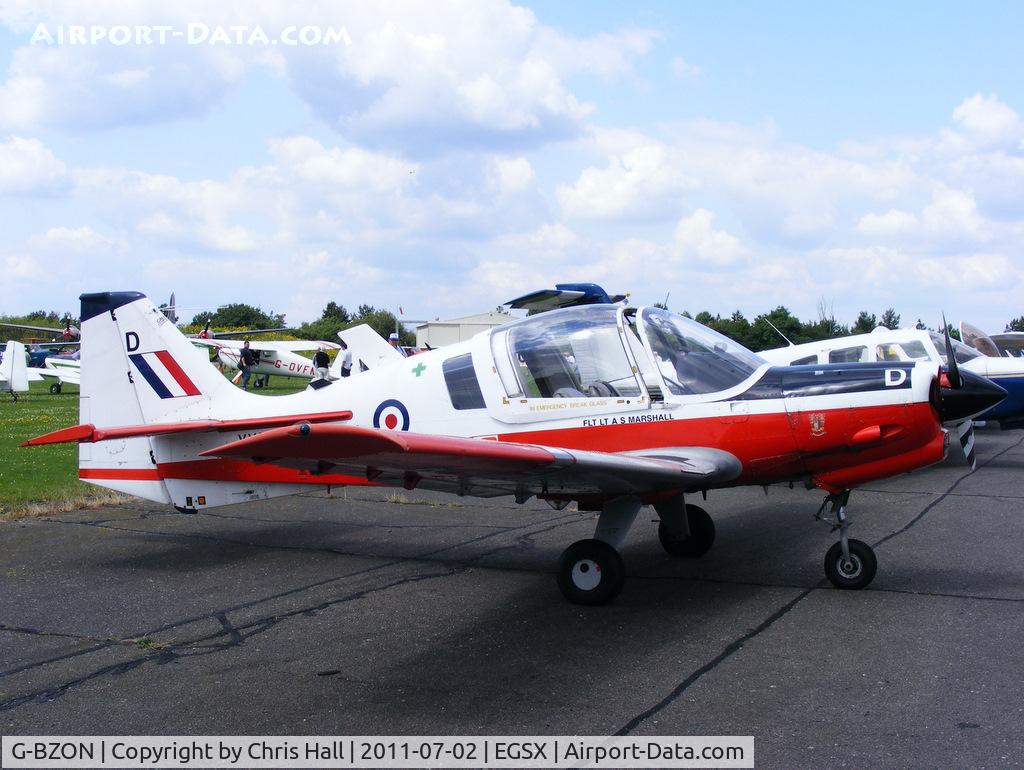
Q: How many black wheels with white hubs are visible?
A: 2